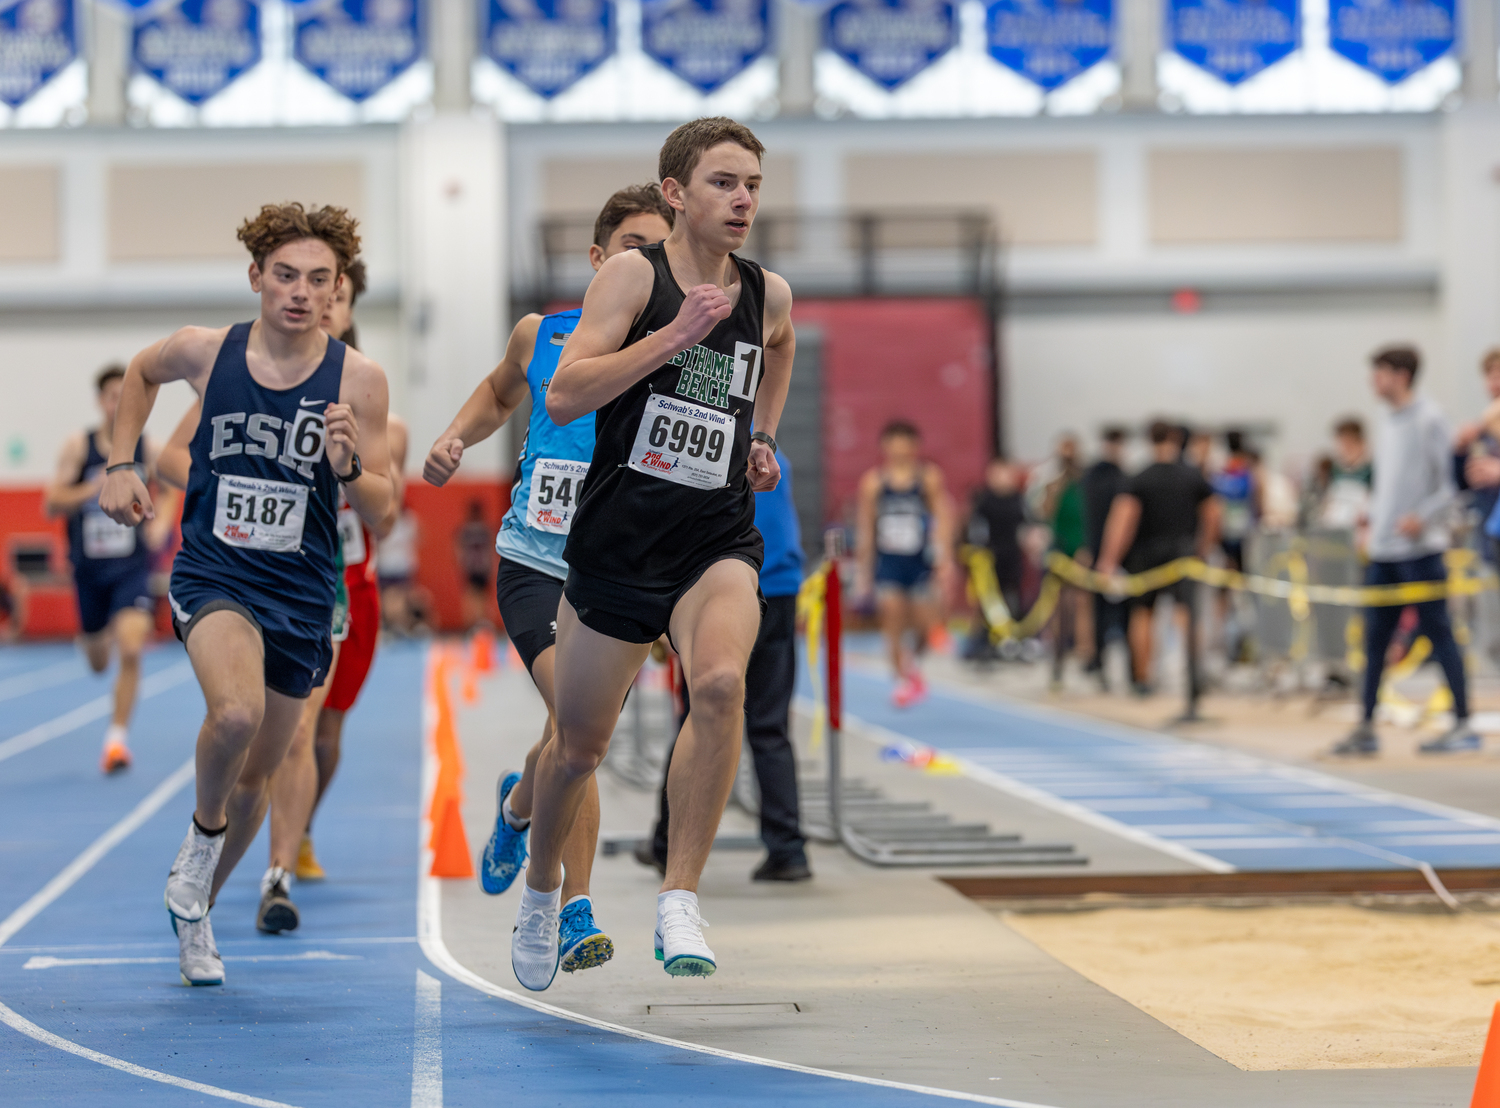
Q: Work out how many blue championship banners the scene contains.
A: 9